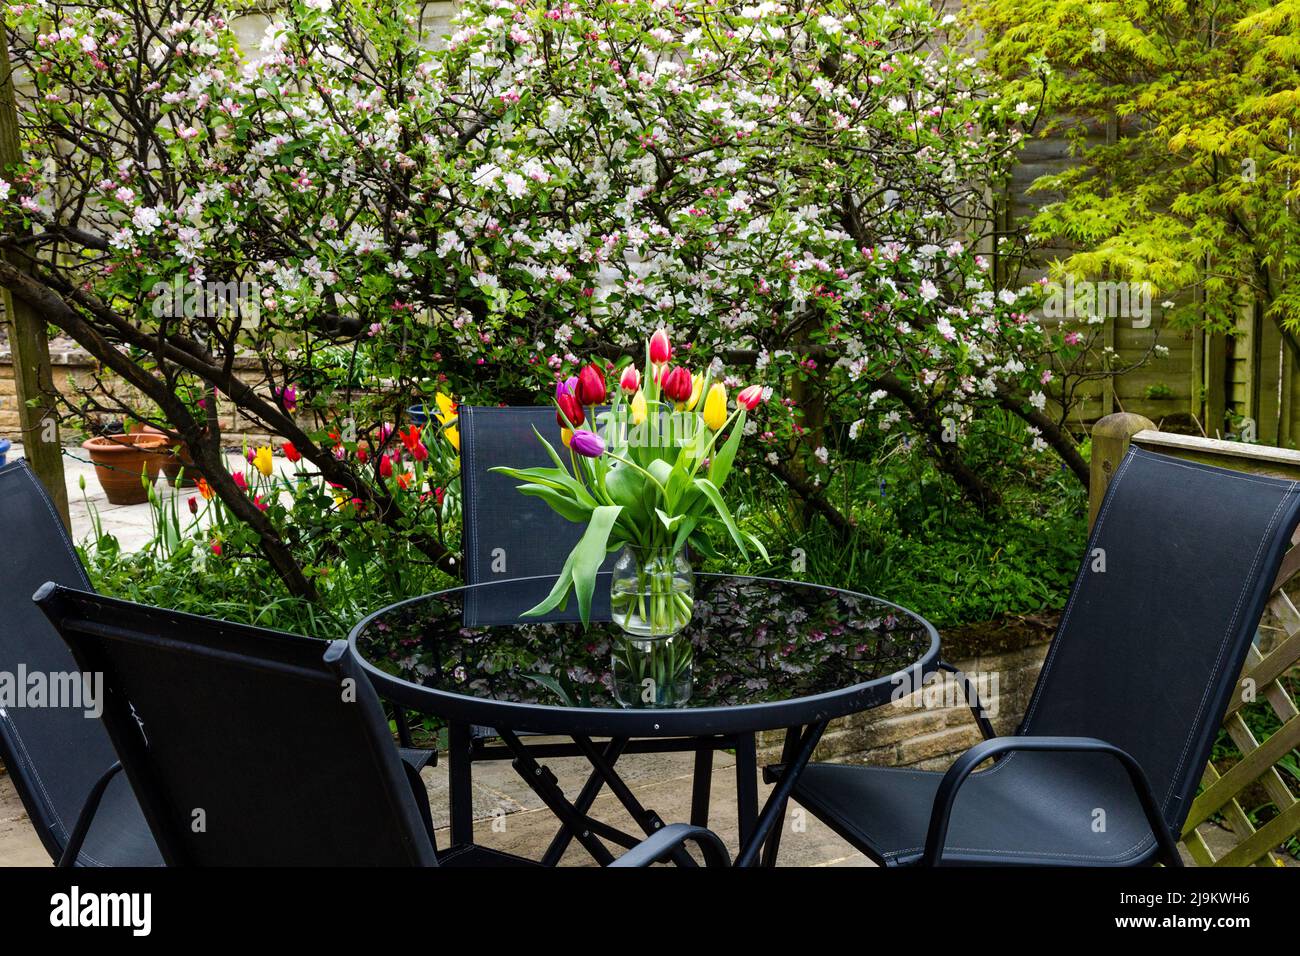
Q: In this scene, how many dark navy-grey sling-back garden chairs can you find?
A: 4